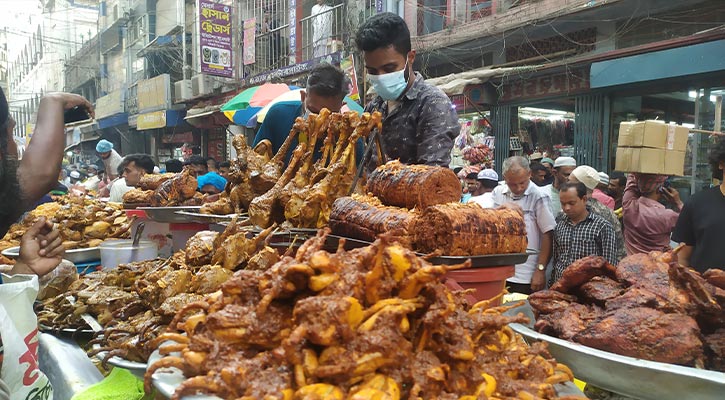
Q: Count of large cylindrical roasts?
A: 3